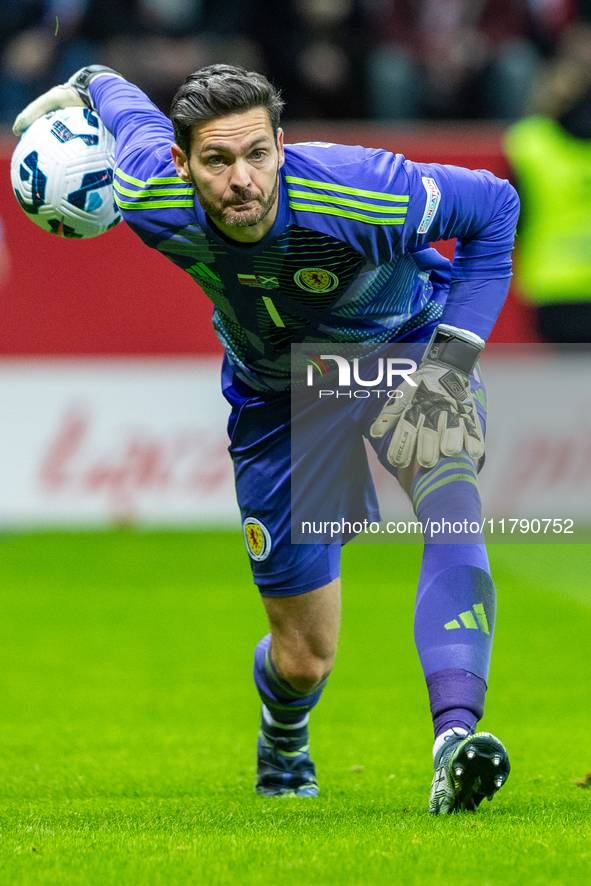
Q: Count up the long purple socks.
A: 2